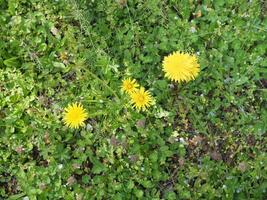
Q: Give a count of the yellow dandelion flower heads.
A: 4